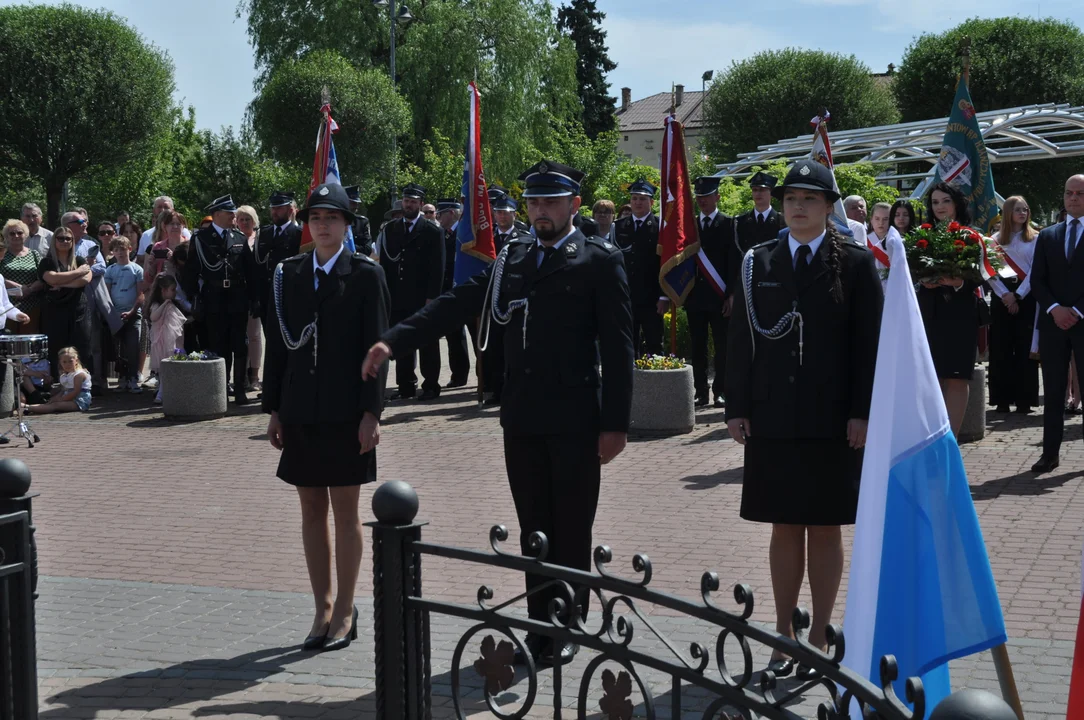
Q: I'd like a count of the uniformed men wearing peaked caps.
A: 11